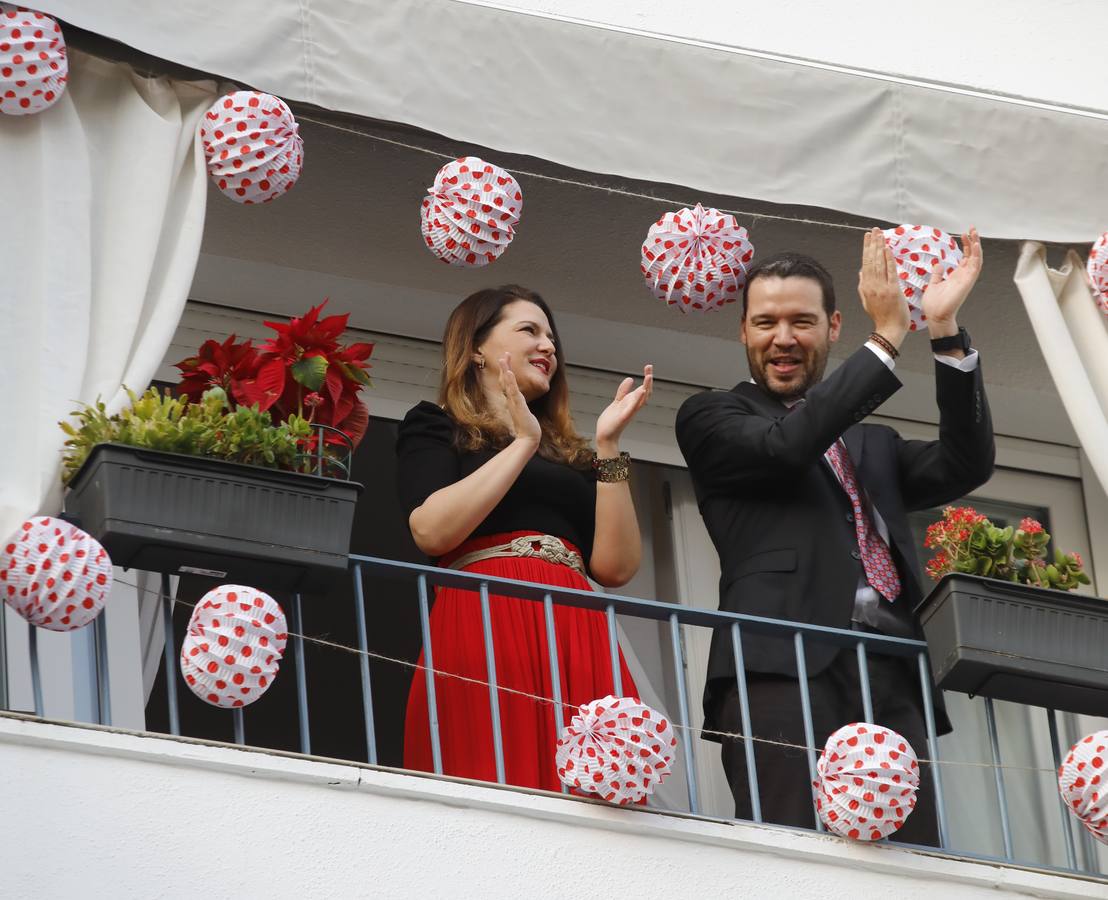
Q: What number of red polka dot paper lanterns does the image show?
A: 11